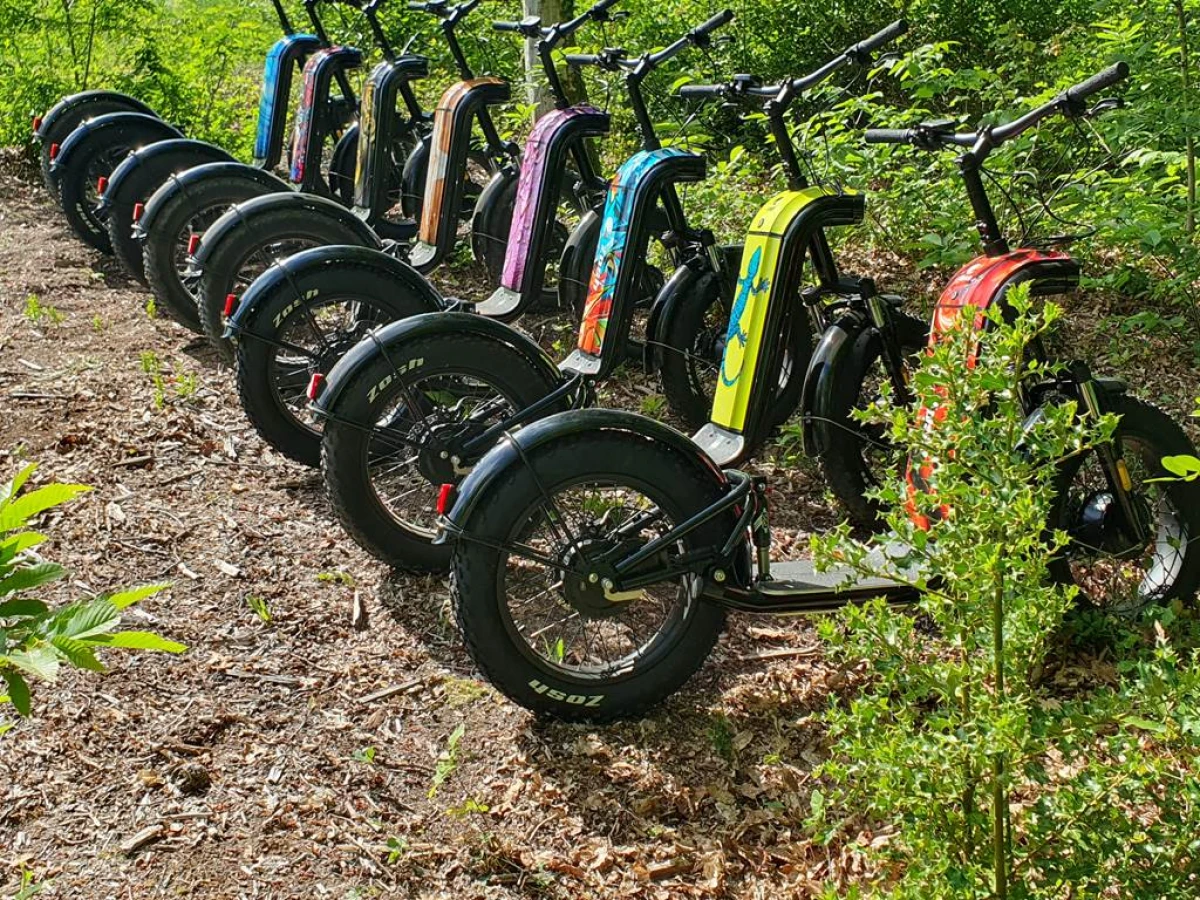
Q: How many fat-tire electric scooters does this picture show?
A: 8